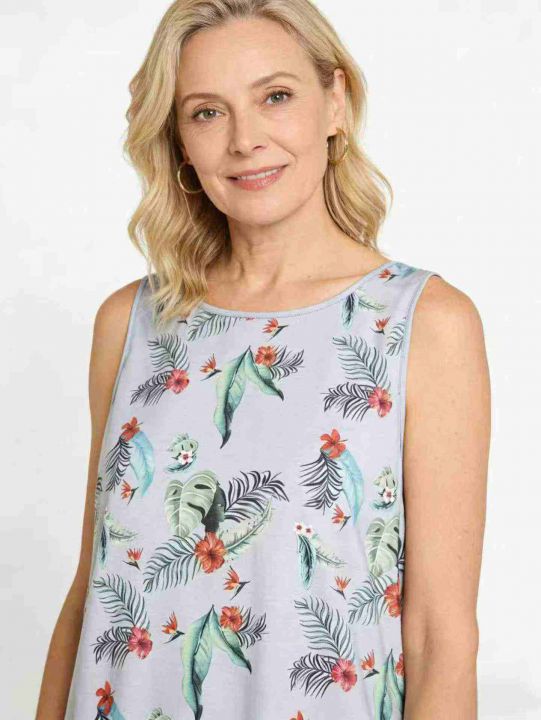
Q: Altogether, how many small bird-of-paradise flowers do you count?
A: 11